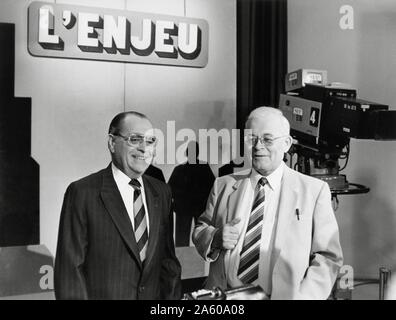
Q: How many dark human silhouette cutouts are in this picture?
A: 3